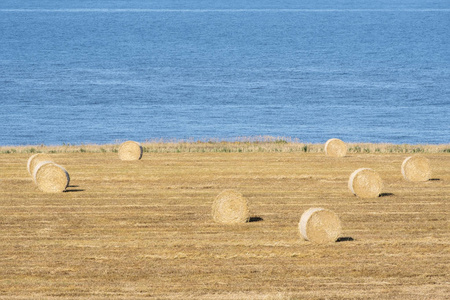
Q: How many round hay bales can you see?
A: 8